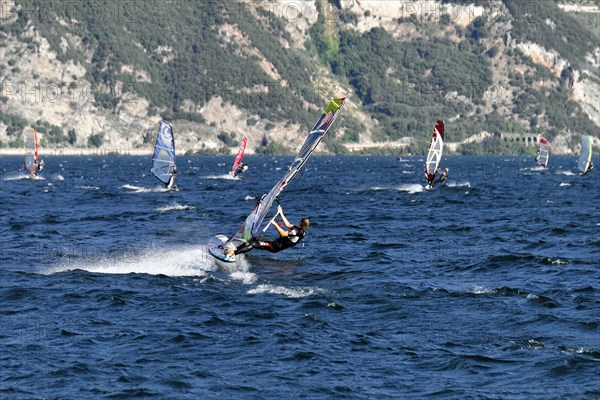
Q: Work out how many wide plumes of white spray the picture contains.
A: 1